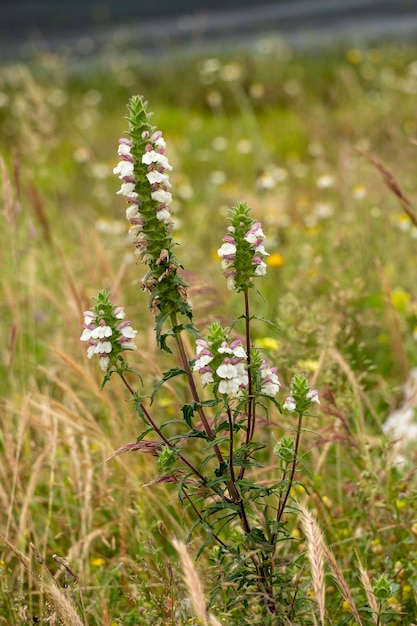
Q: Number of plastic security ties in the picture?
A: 0